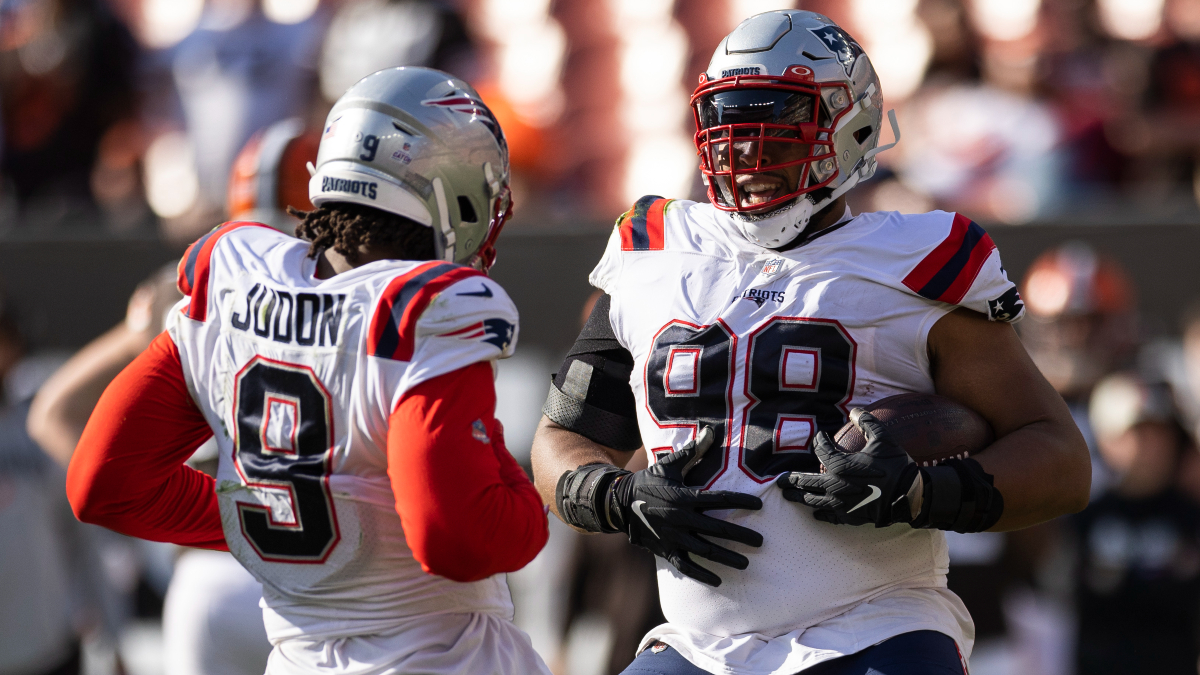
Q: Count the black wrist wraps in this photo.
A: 2